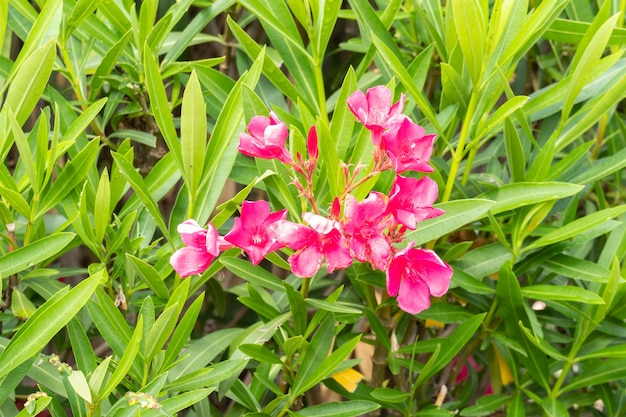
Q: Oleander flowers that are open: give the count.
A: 9